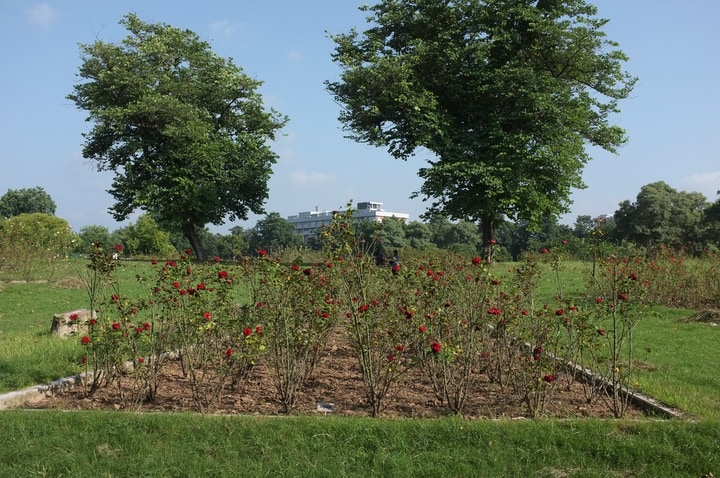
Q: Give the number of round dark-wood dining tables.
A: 0